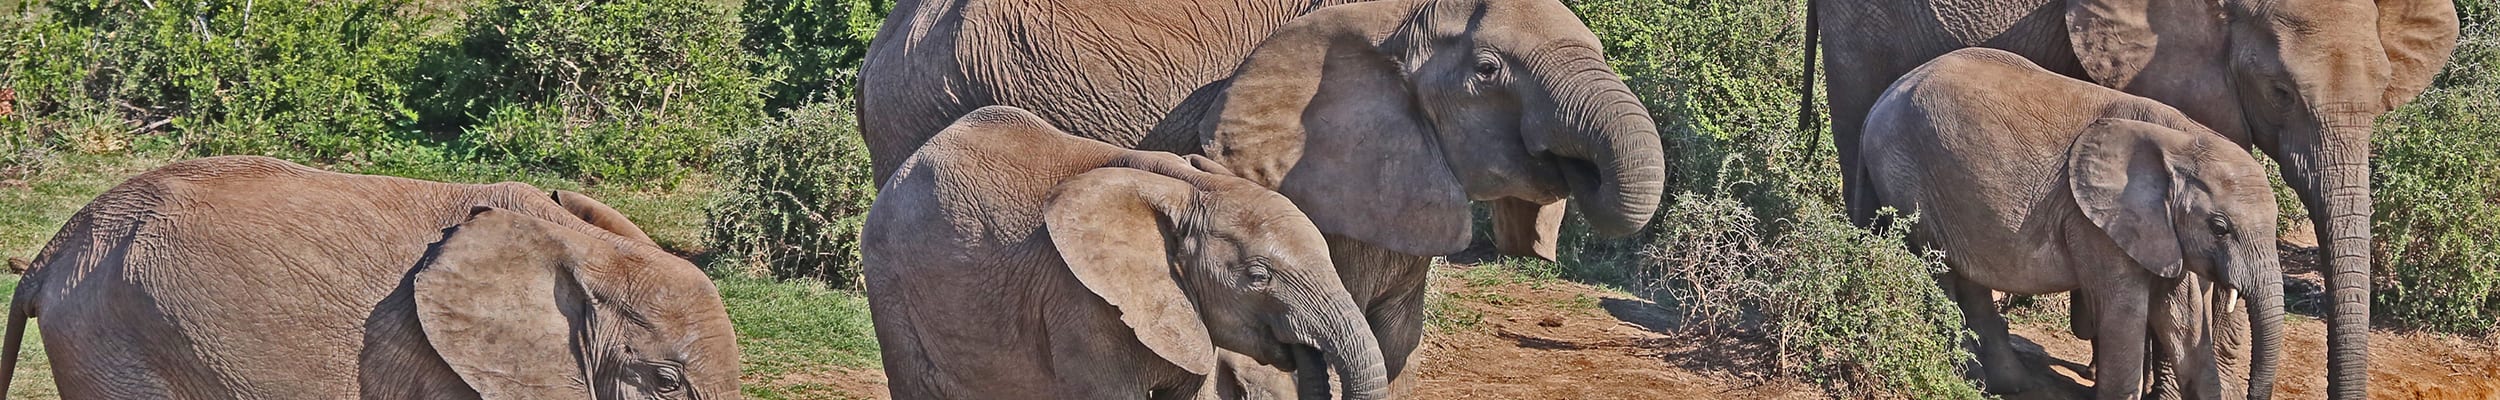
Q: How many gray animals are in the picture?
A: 5